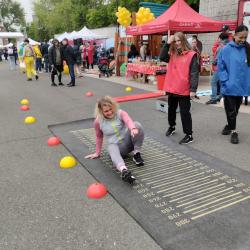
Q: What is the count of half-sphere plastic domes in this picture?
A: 8